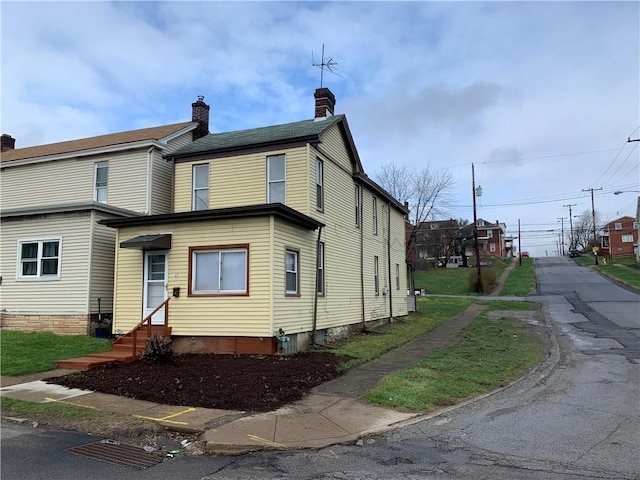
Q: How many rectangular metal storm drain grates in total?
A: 1